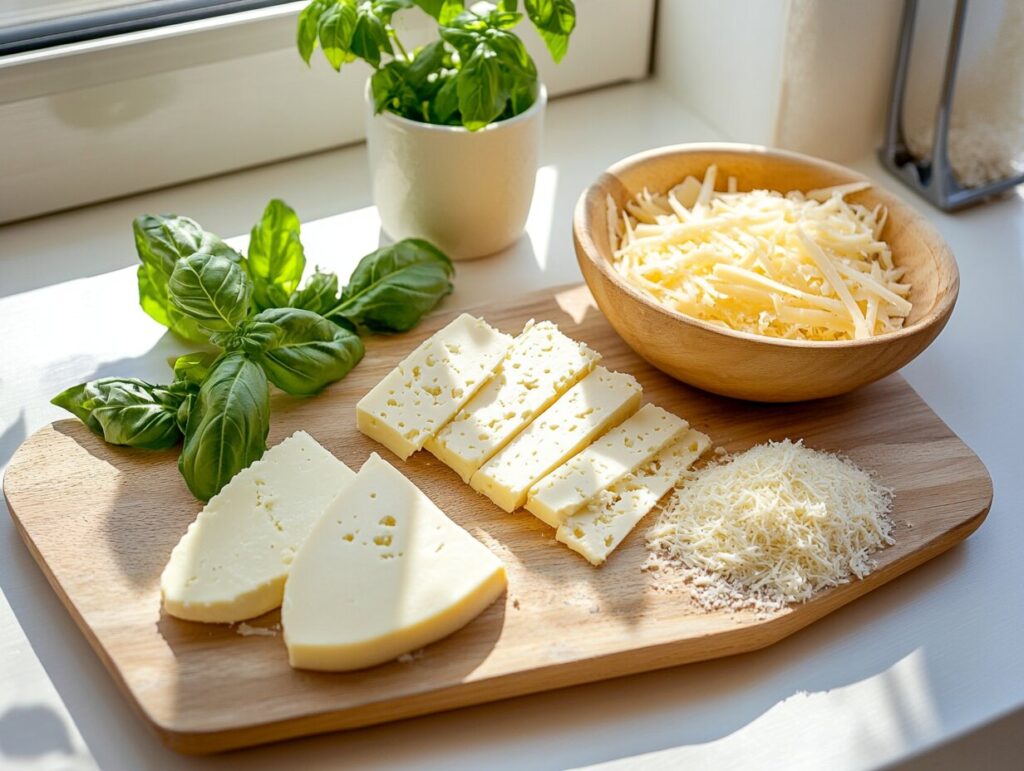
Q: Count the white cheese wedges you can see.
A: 2